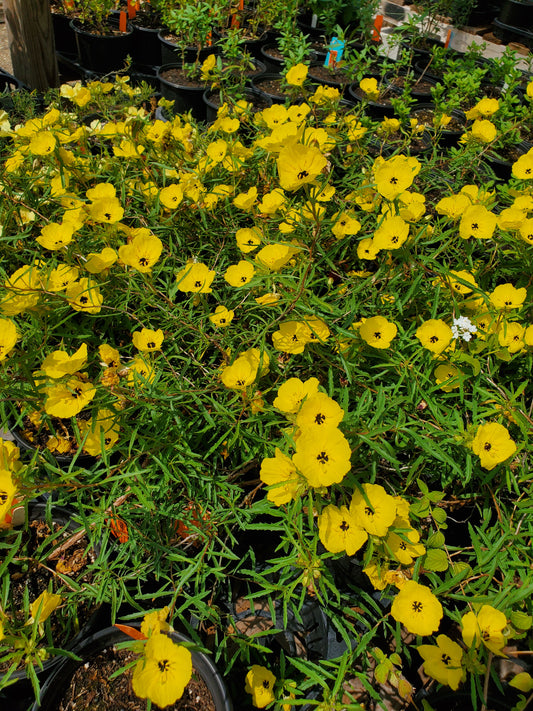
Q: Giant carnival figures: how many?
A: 0